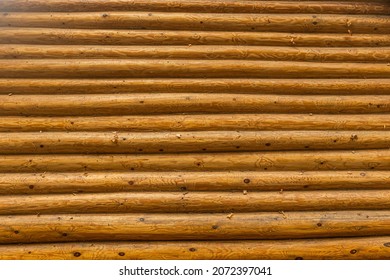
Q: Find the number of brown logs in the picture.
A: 14